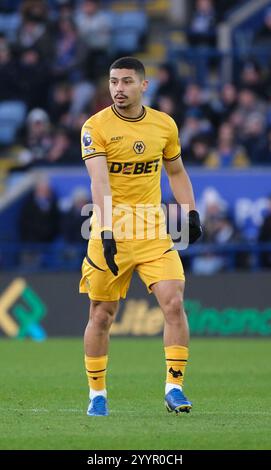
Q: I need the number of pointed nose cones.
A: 0